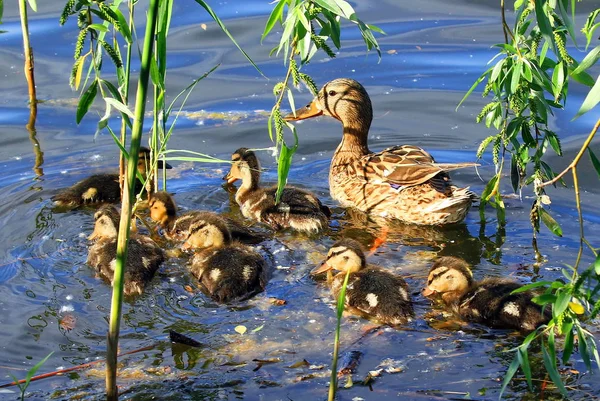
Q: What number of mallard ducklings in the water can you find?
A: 7